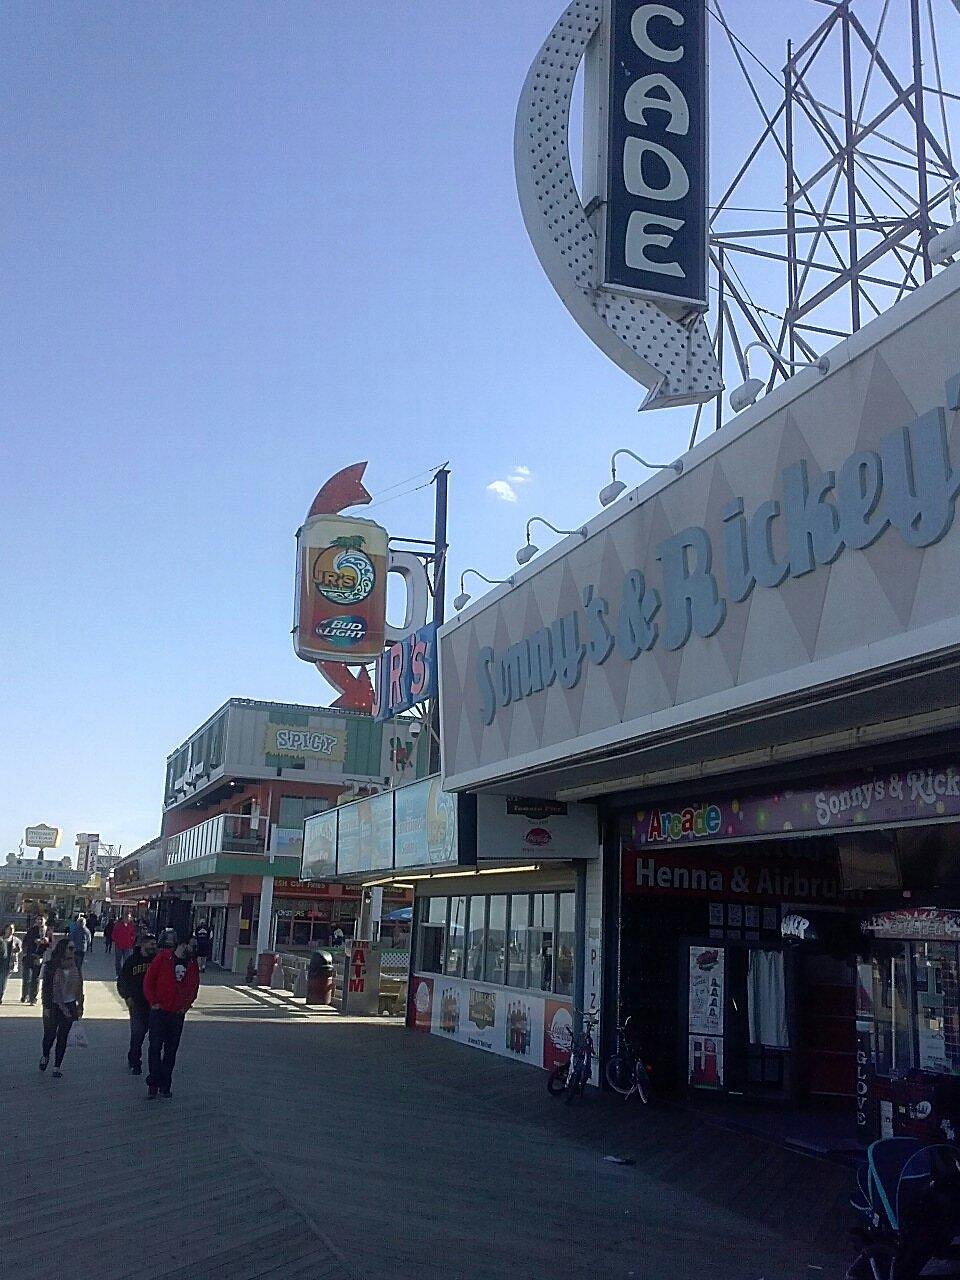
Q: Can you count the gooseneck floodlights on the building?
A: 5